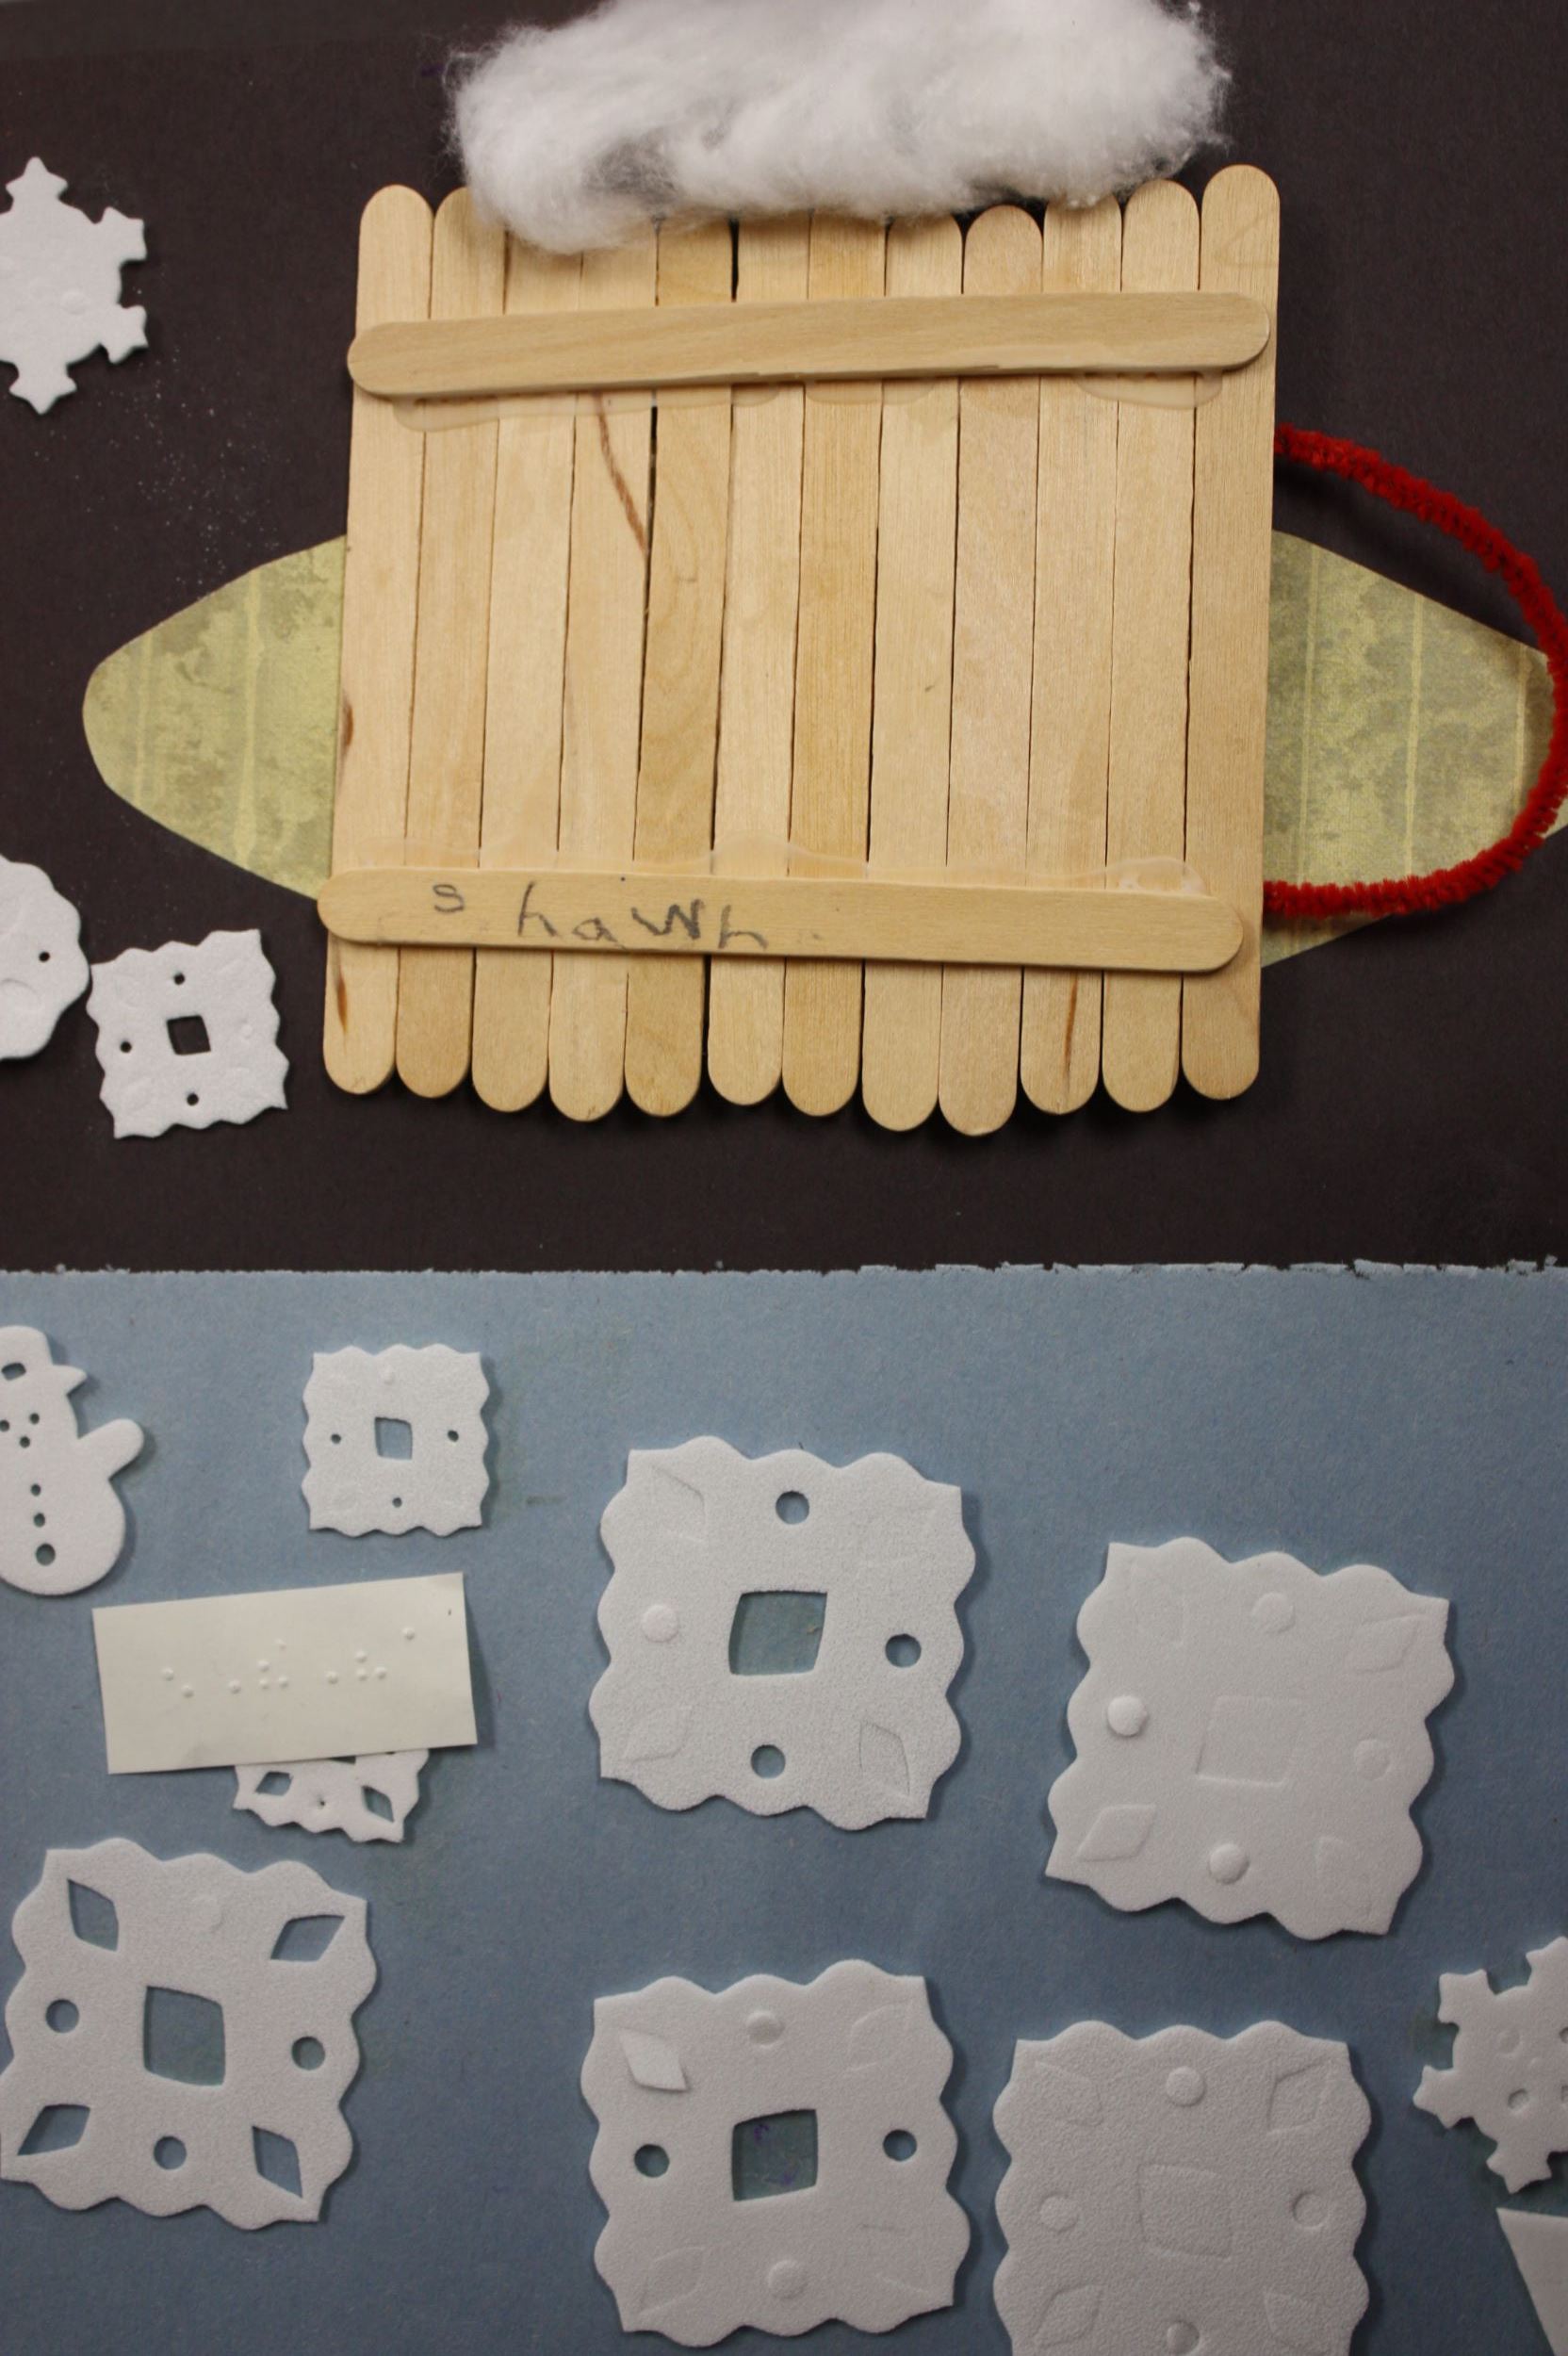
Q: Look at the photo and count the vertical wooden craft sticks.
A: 12